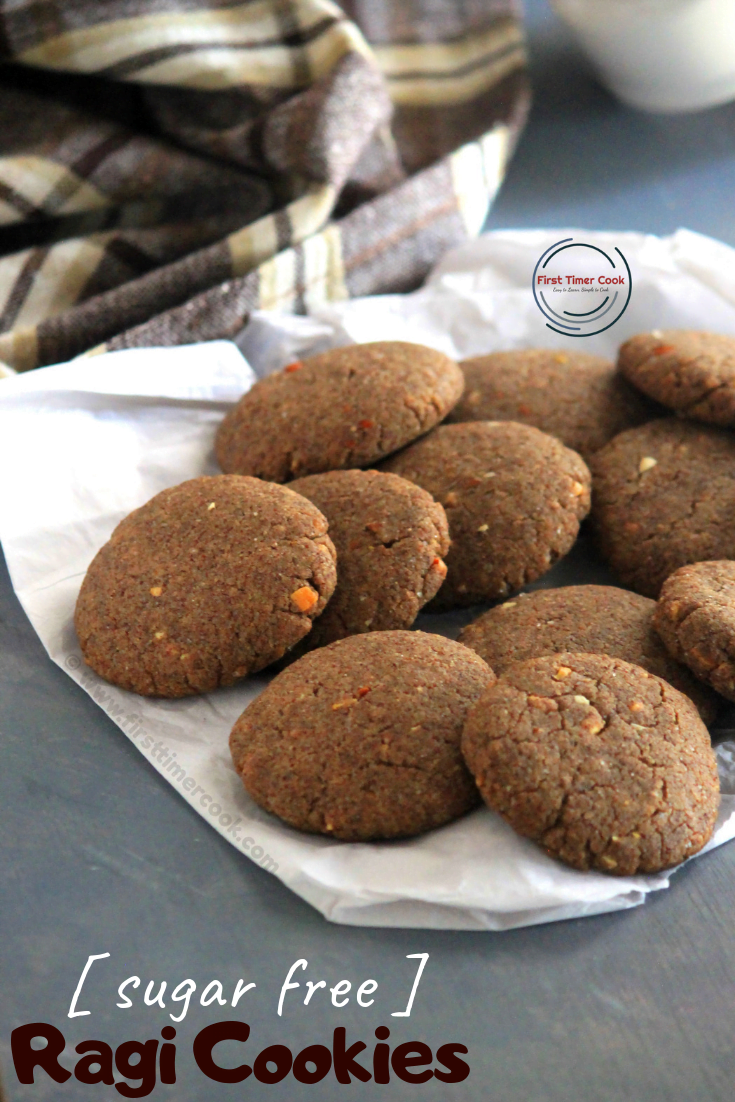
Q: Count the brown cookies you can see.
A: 11